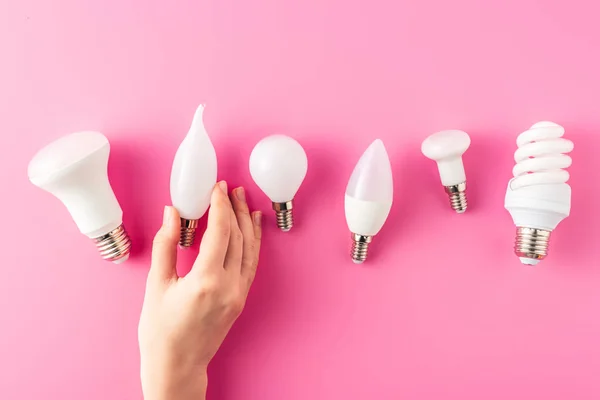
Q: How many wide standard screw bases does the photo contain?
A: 2